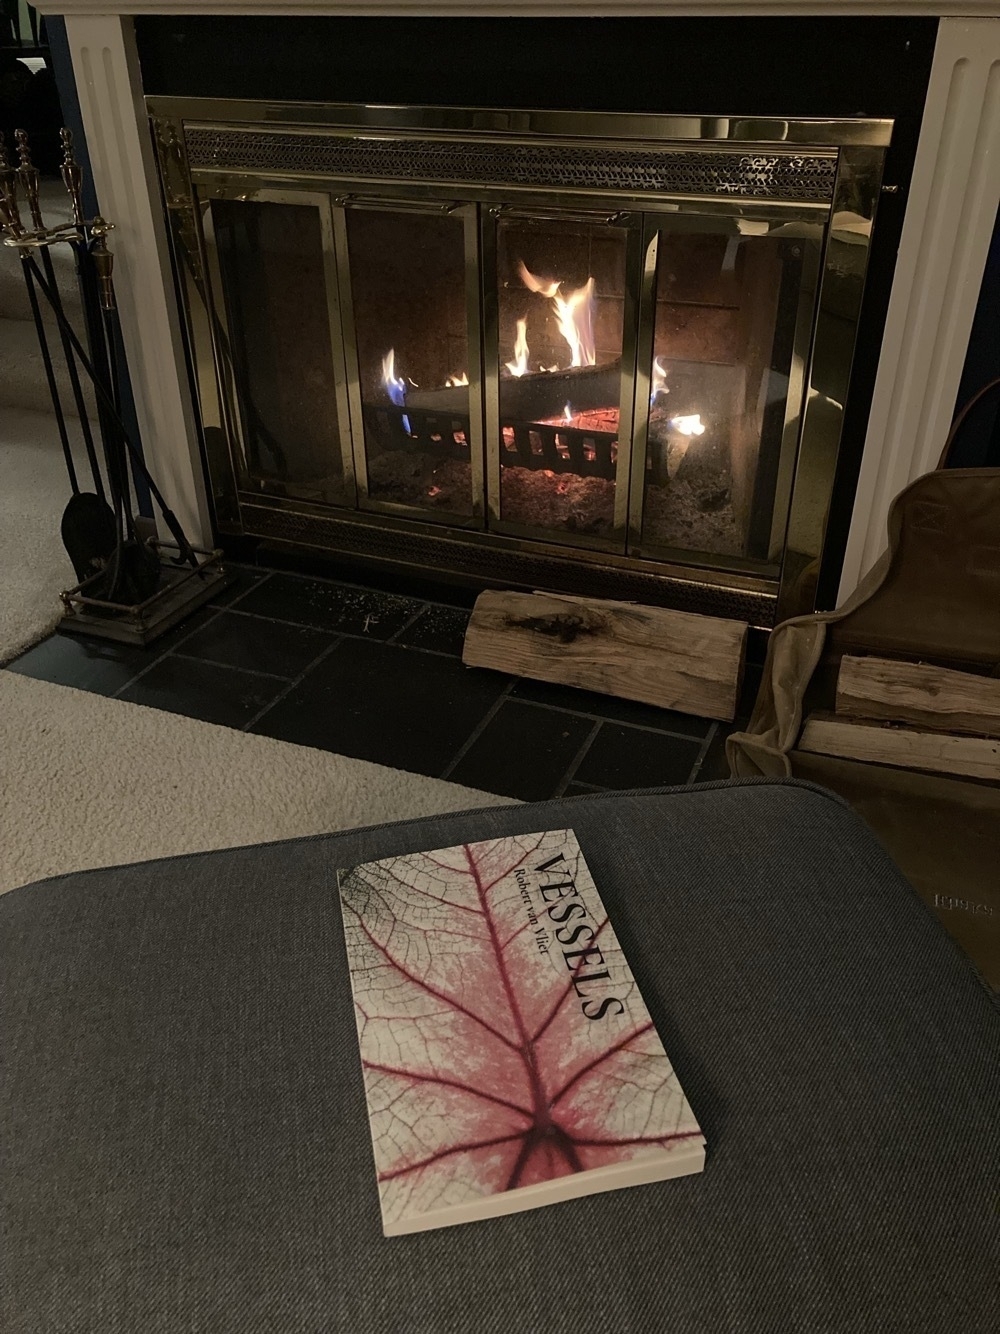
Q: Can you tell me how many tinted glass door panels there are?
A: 4